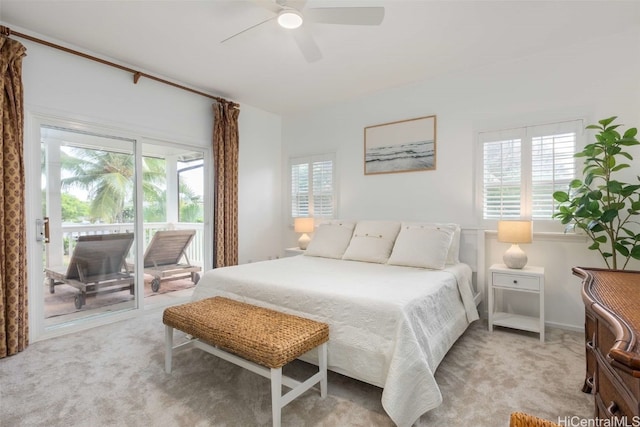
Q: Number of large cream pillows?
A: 3